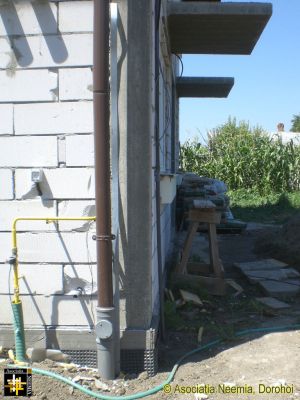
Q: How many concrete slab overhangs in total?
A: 2